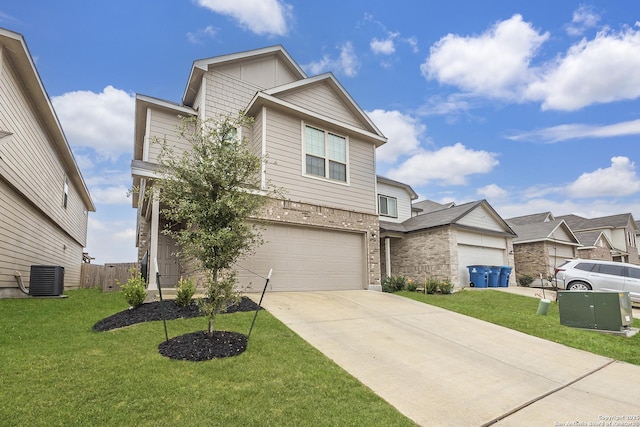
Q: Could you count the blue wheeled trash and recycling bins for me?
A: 3